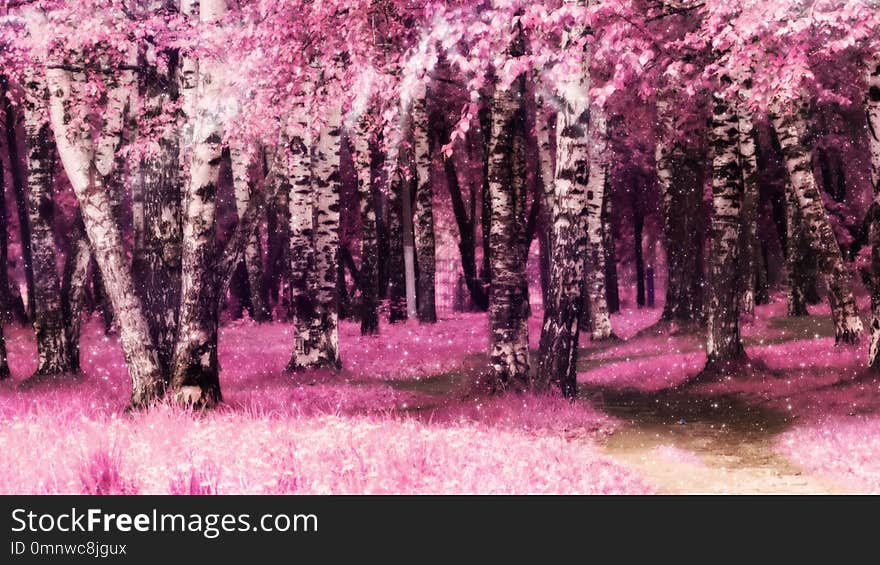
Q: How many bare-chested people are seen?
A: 0